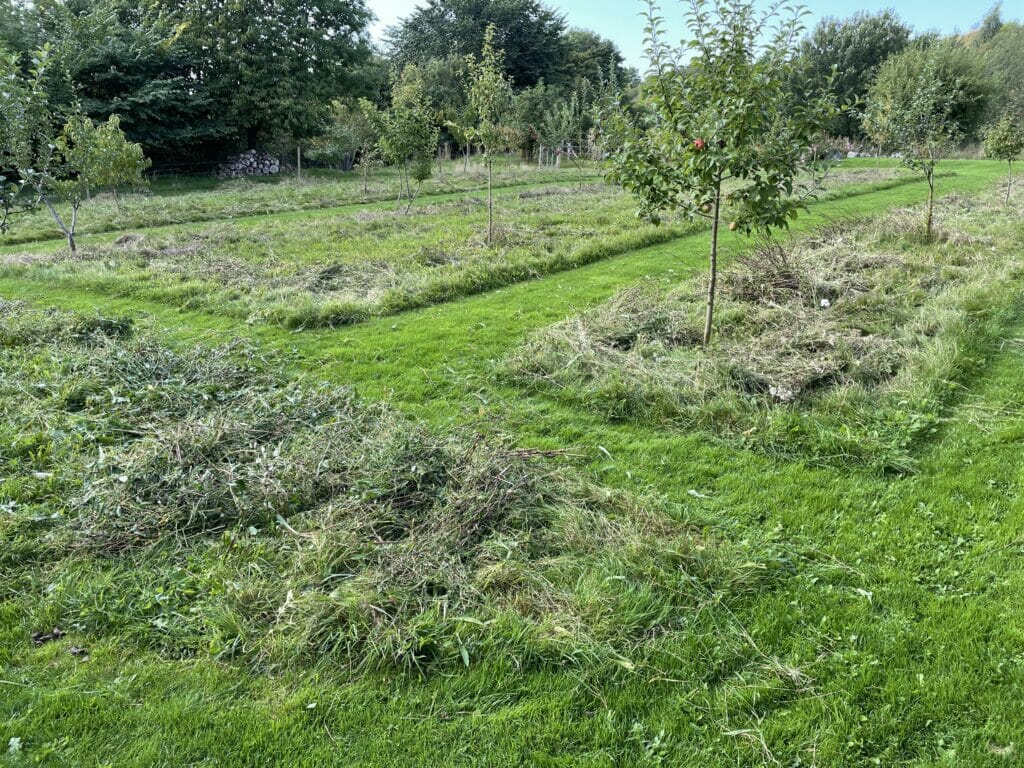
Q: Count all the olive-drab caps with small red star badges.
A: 0